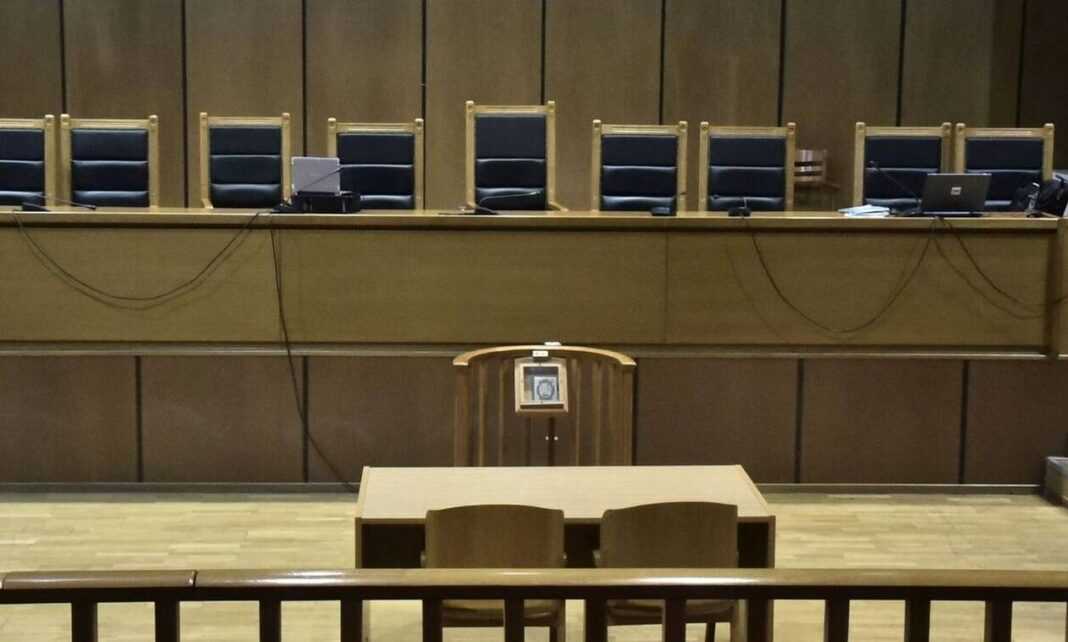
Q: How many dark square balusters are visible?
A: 12